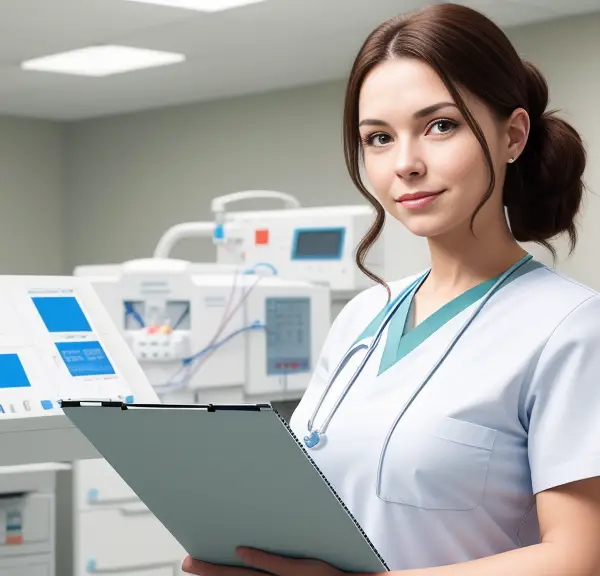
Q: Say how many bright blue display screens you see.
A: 3